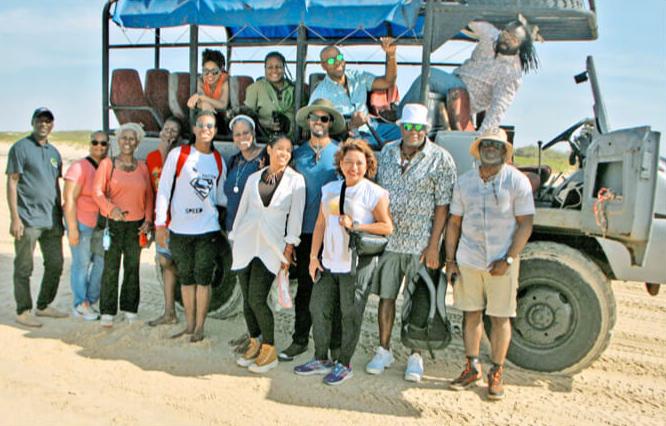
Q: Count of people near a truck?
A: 15